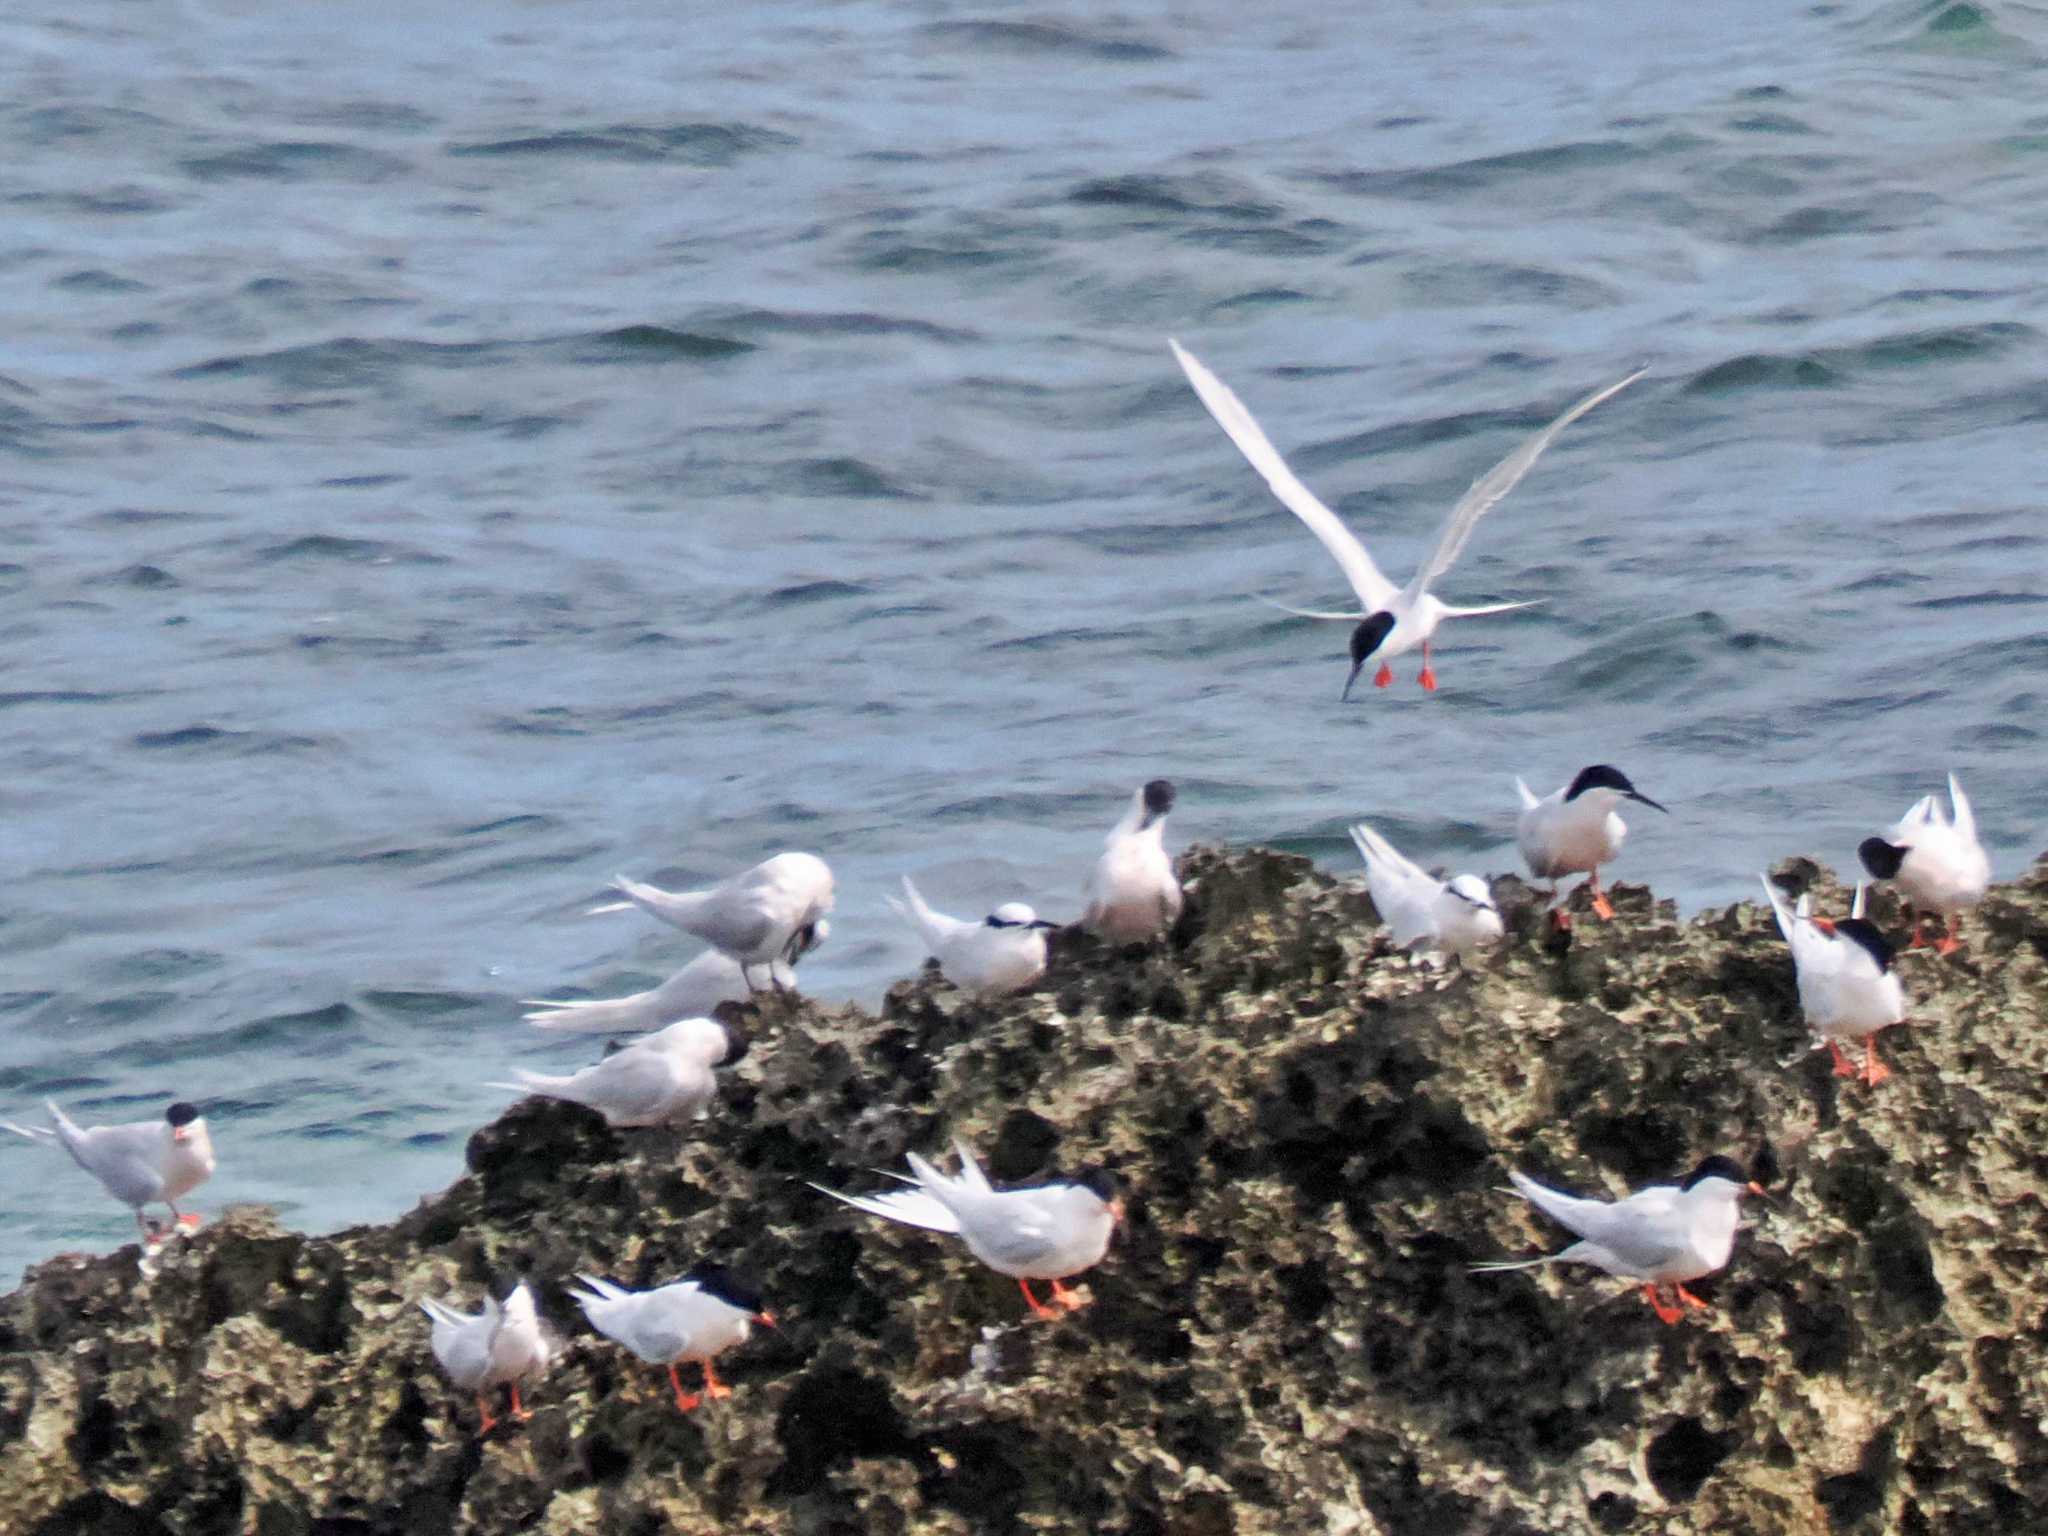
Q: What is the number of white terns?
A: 15